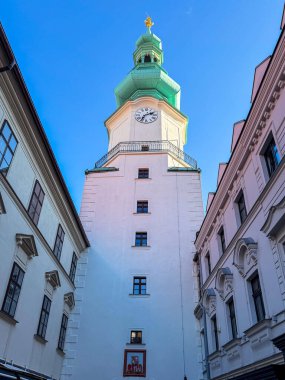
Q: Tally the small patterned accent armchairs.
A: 0